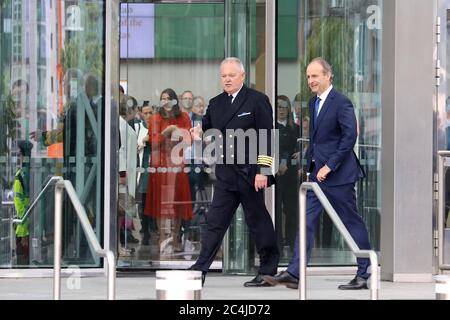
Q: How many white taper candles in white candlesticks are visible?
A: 0